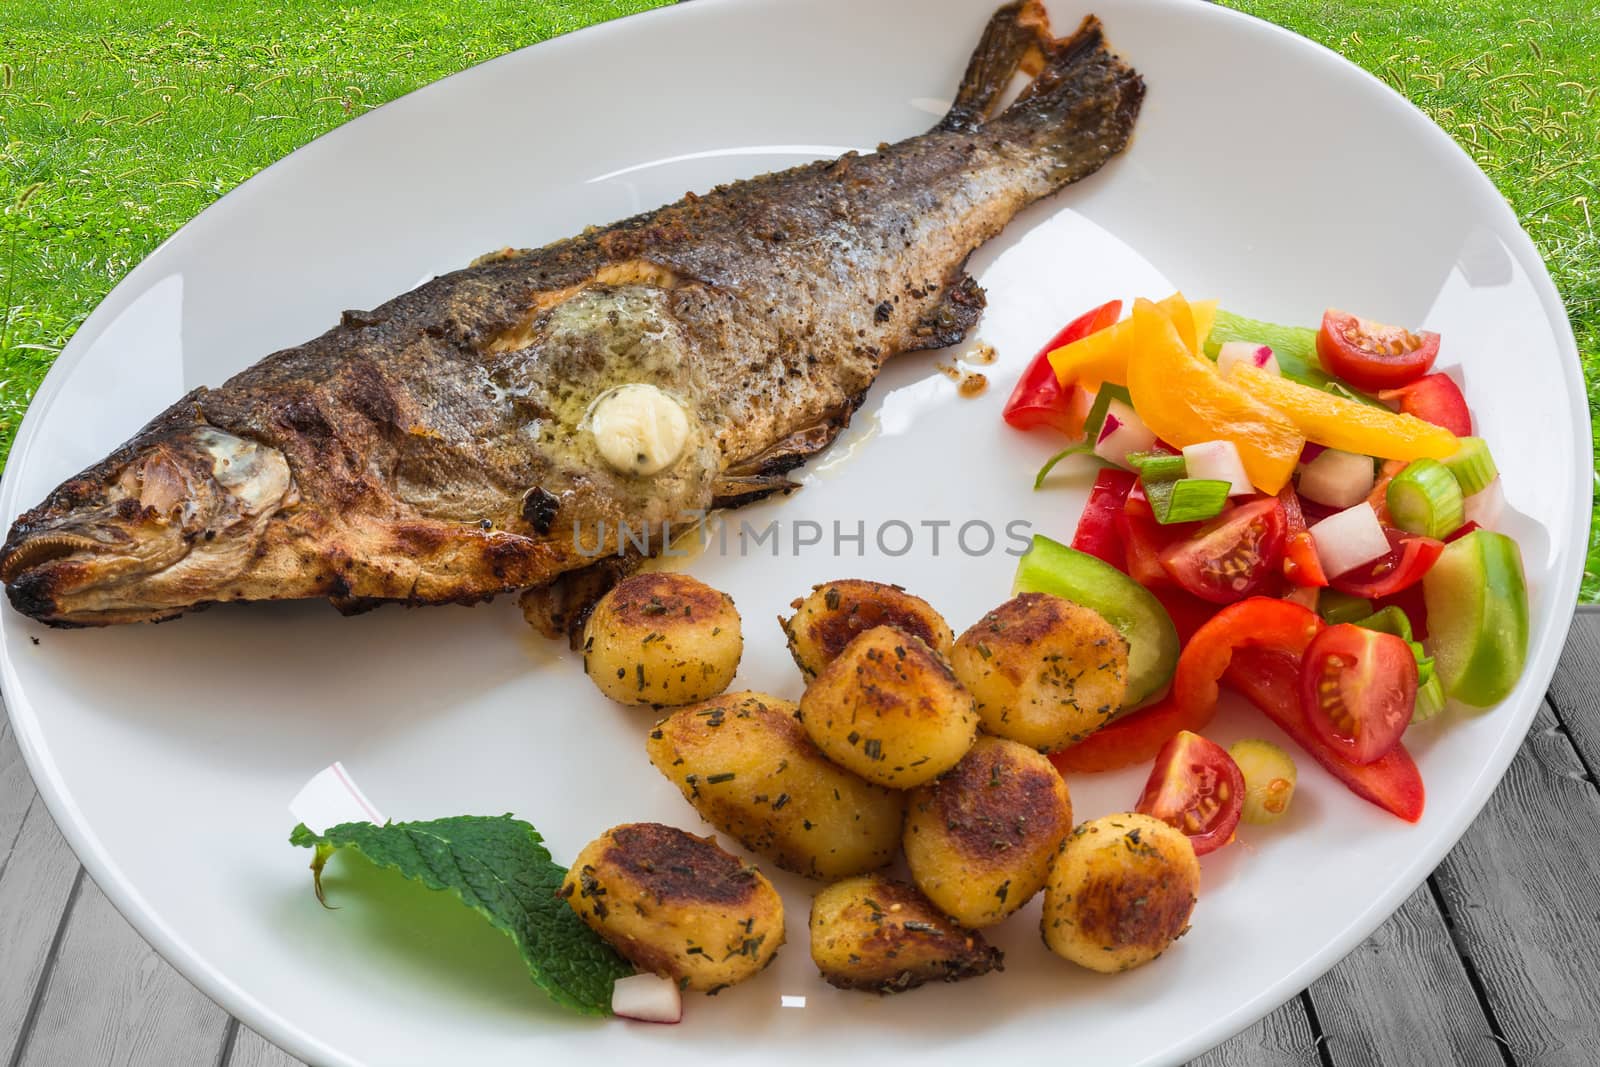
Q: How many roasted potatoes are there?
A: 9